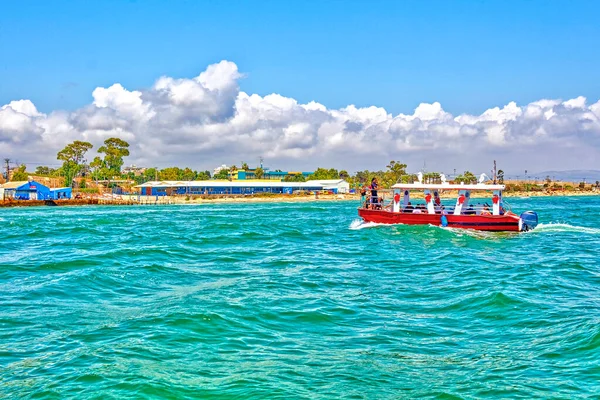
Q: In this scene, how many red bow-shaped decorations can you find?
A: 4